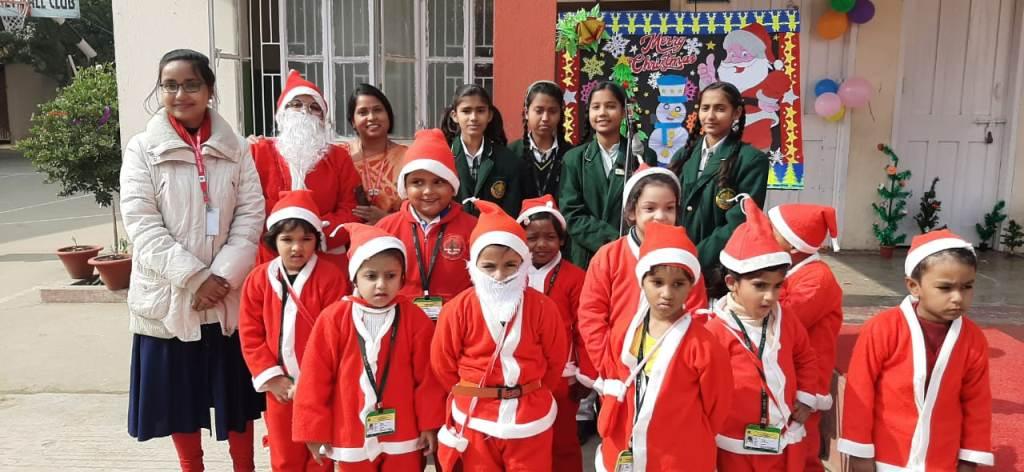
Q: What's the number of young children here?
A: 10